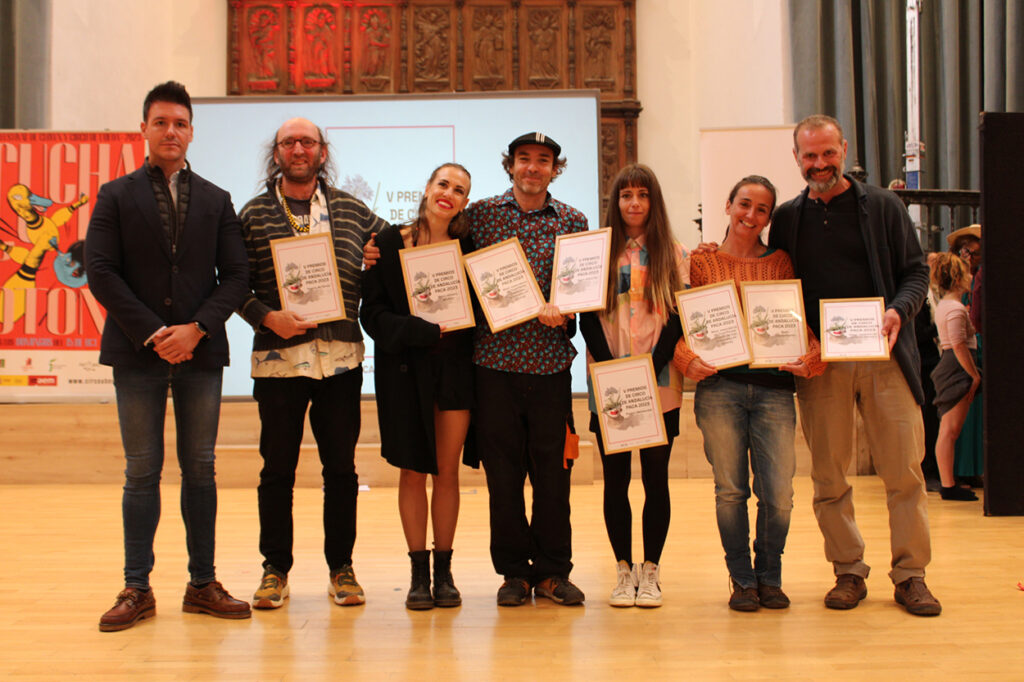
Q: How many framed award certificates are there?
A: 8